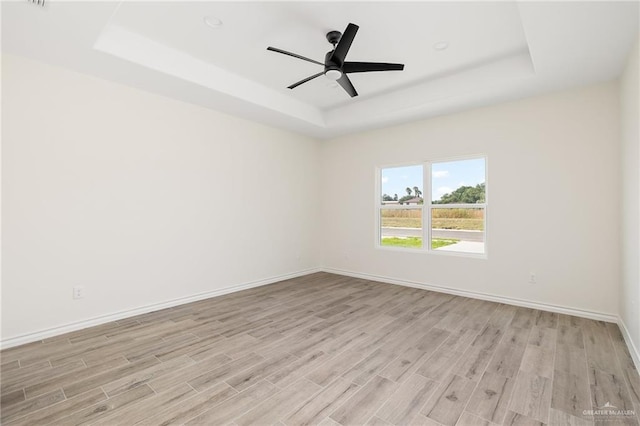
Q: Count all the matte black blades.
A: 5